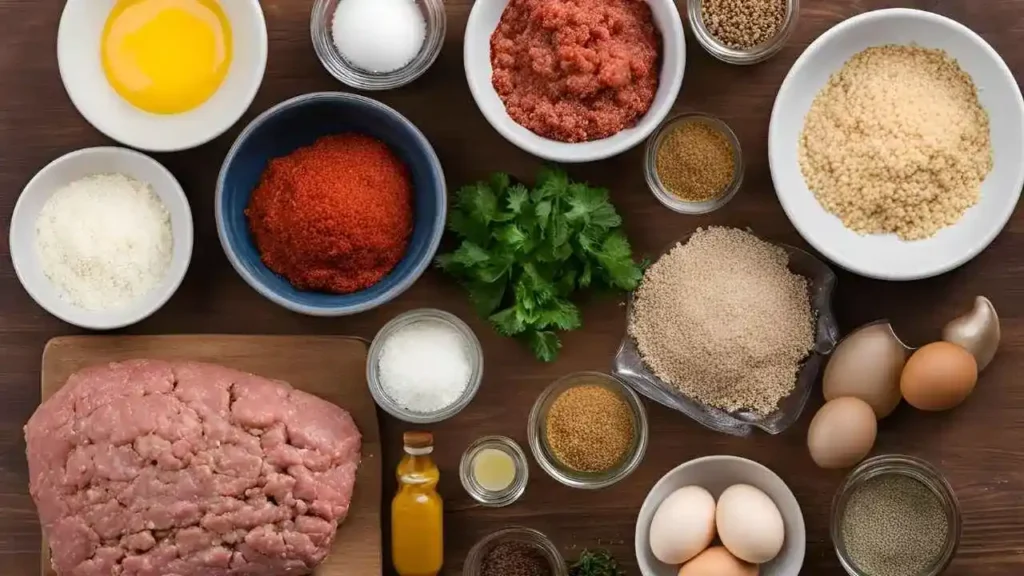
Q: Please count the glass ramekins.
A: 8